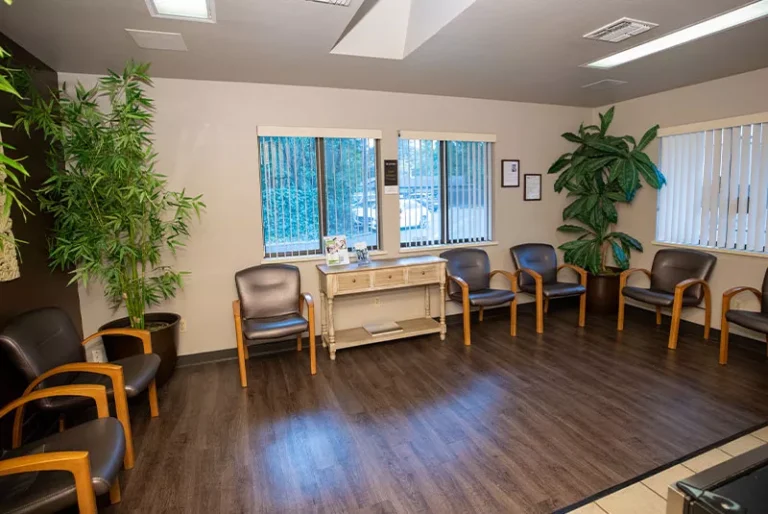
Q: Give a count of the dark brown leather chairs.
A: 7